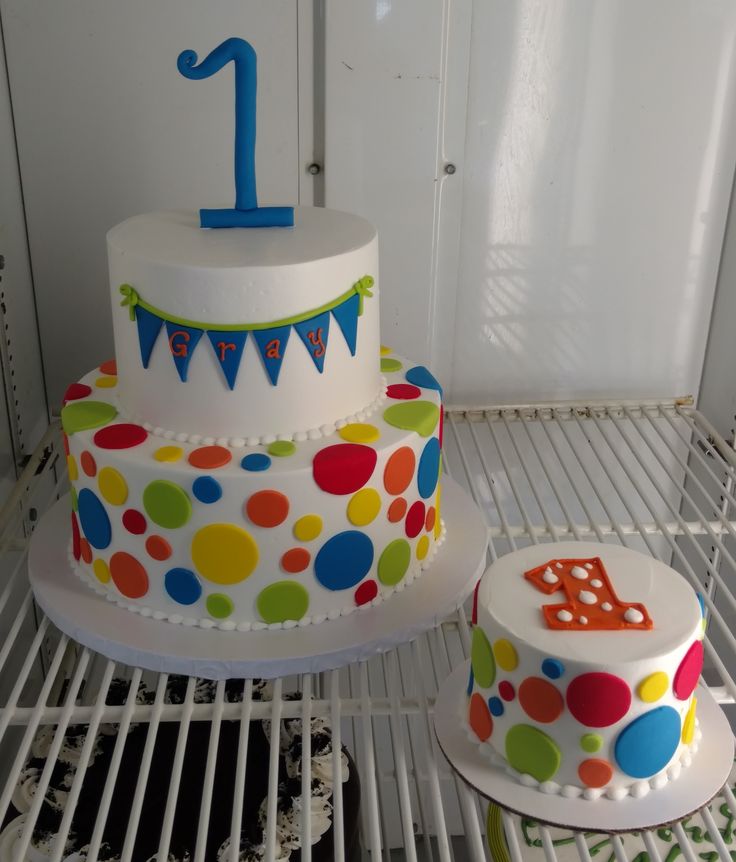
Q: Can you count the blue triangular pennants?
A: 6